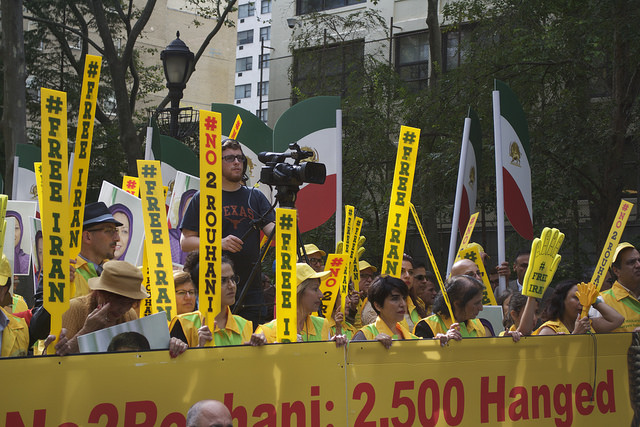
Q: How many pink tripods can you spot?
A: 0